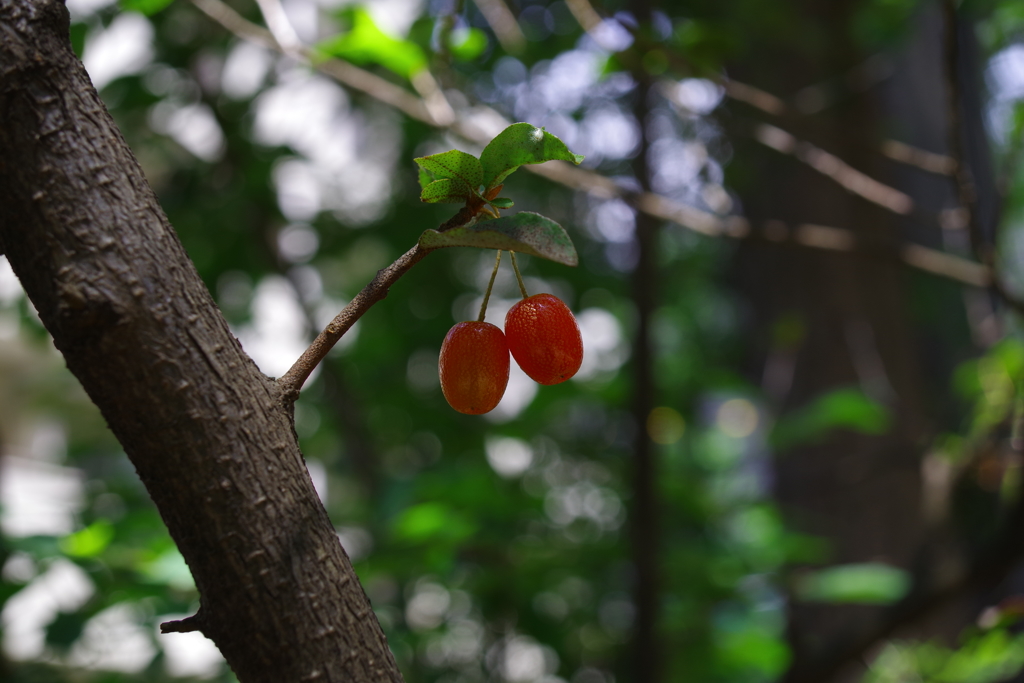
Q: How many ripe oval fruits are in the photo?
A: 2